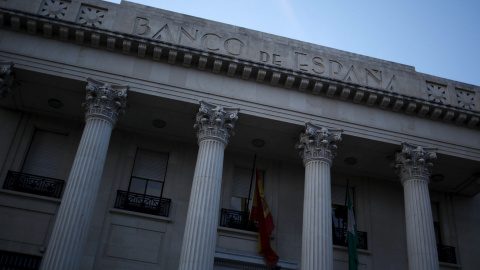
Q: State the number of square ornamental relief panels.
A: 4